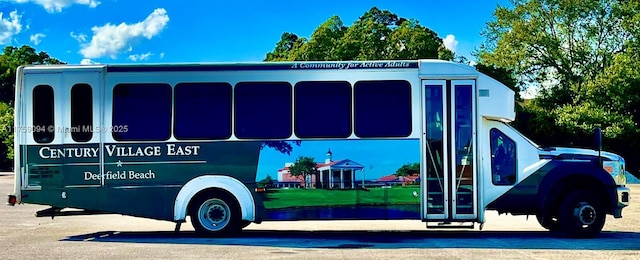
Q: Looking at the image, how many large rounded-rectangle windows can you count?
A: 5